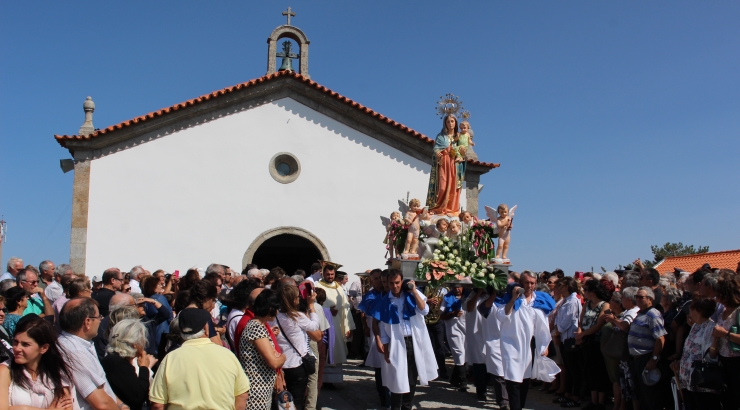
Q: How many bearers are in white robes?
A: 7